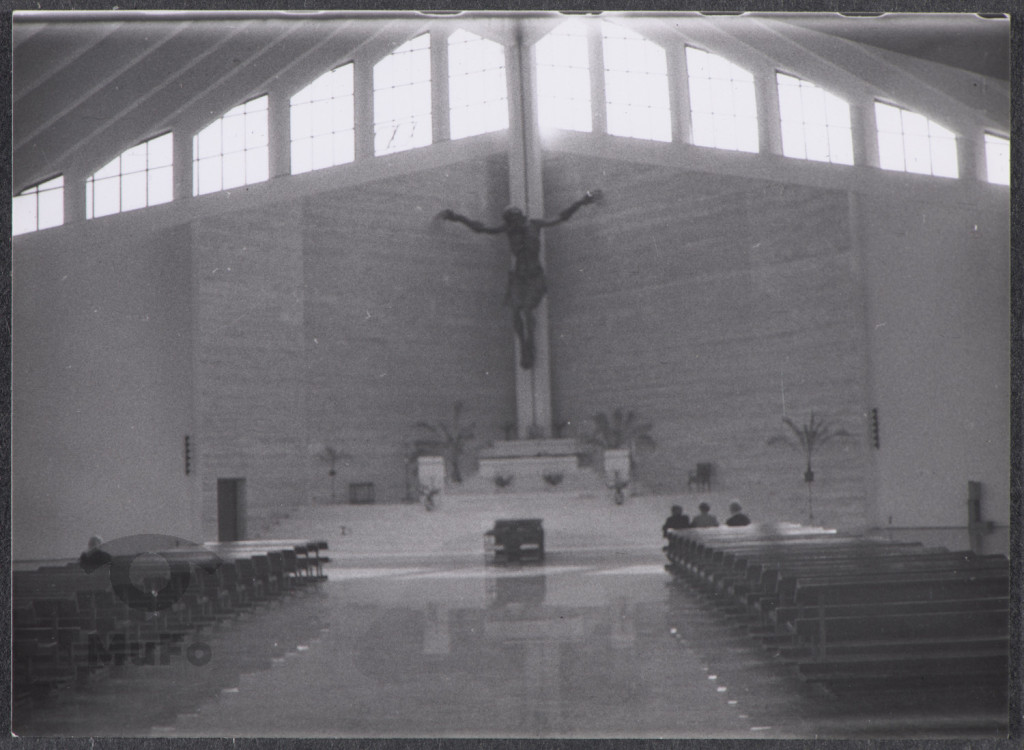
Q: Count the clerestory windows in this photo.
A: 12